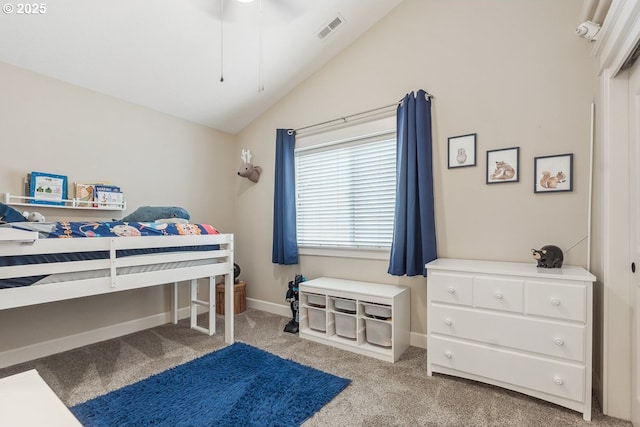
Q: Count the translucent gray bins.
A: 6